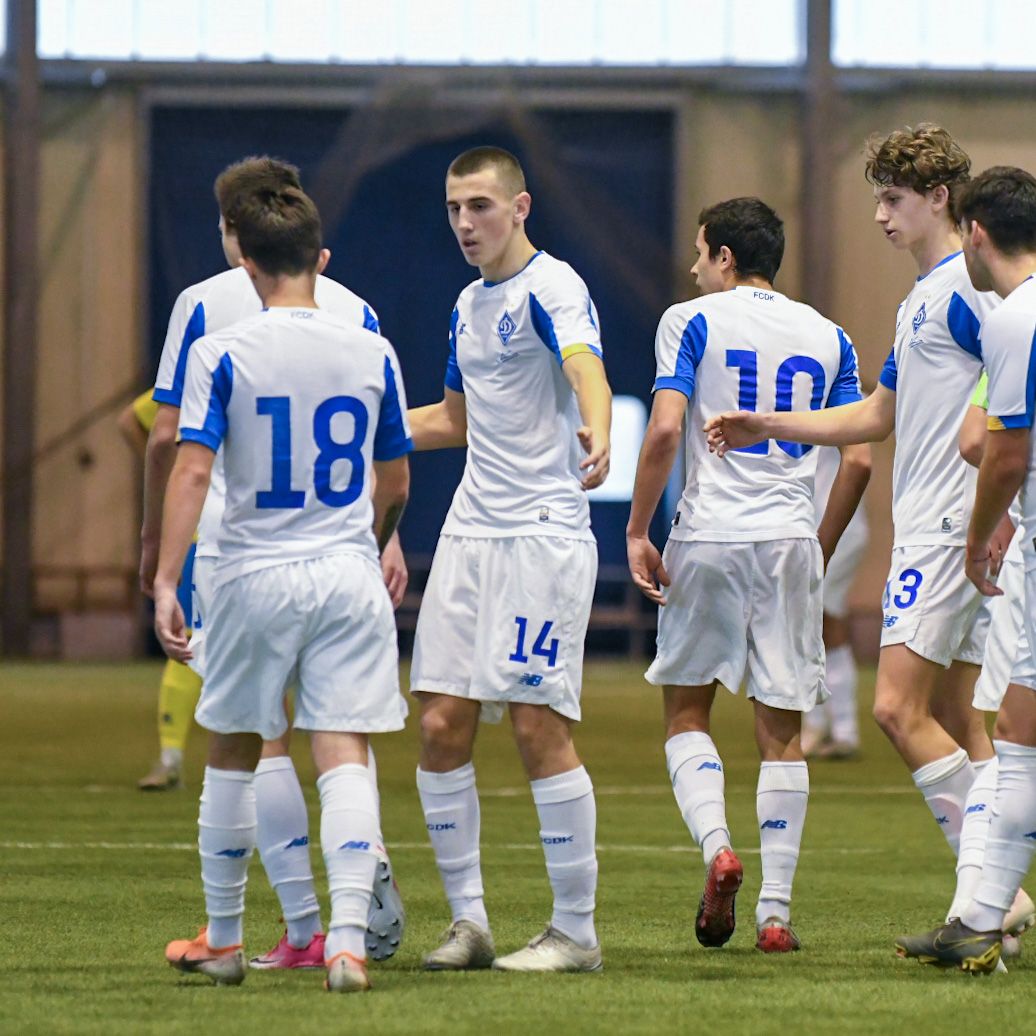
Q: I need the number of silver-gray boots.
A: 2